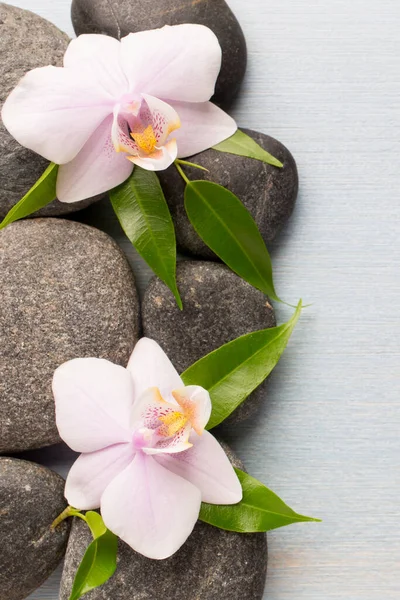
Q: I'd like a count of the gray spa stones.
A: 7